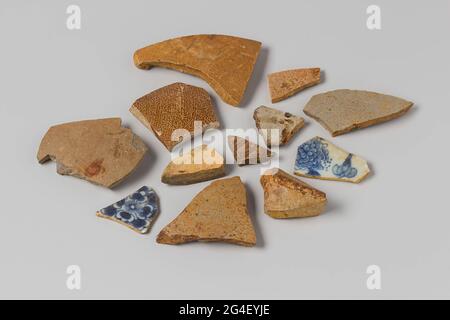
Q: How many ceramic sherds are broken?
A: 12